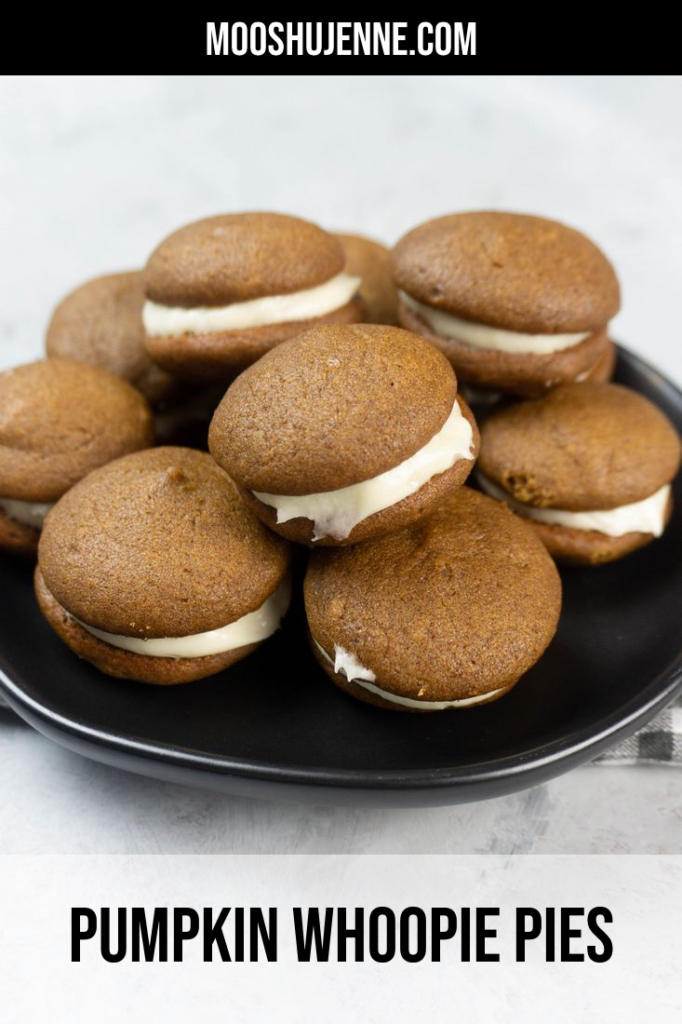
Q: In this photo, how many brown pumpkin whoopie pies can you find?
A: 9